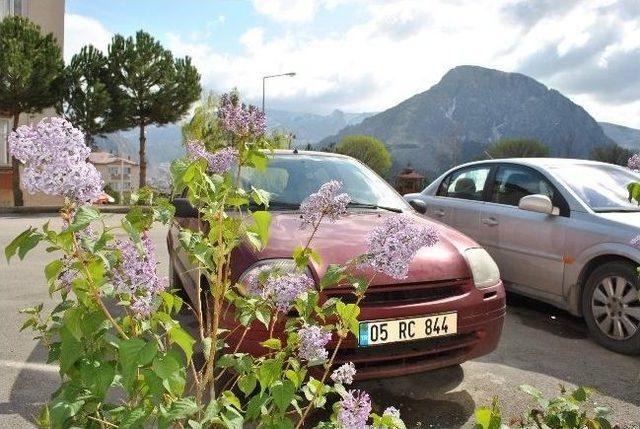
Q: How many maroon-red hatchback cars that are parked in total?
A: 1